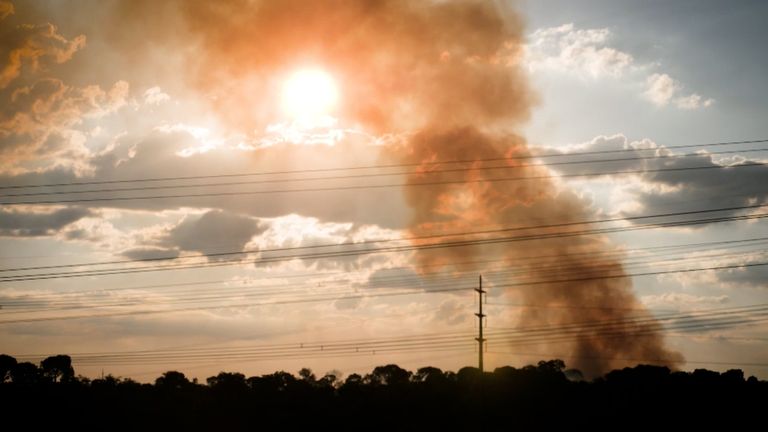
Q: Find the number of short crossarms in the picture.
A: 3